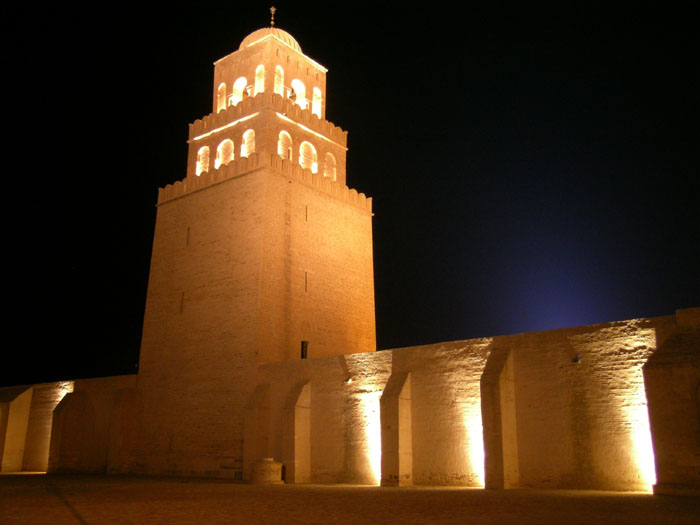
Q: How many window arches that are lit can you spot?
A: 12